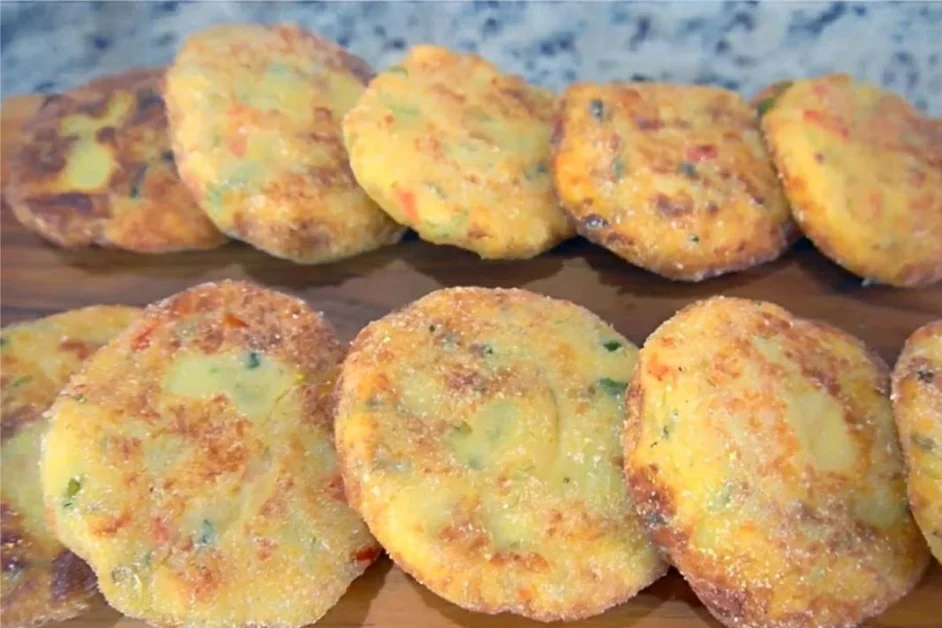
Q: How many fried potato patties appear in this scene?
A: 10